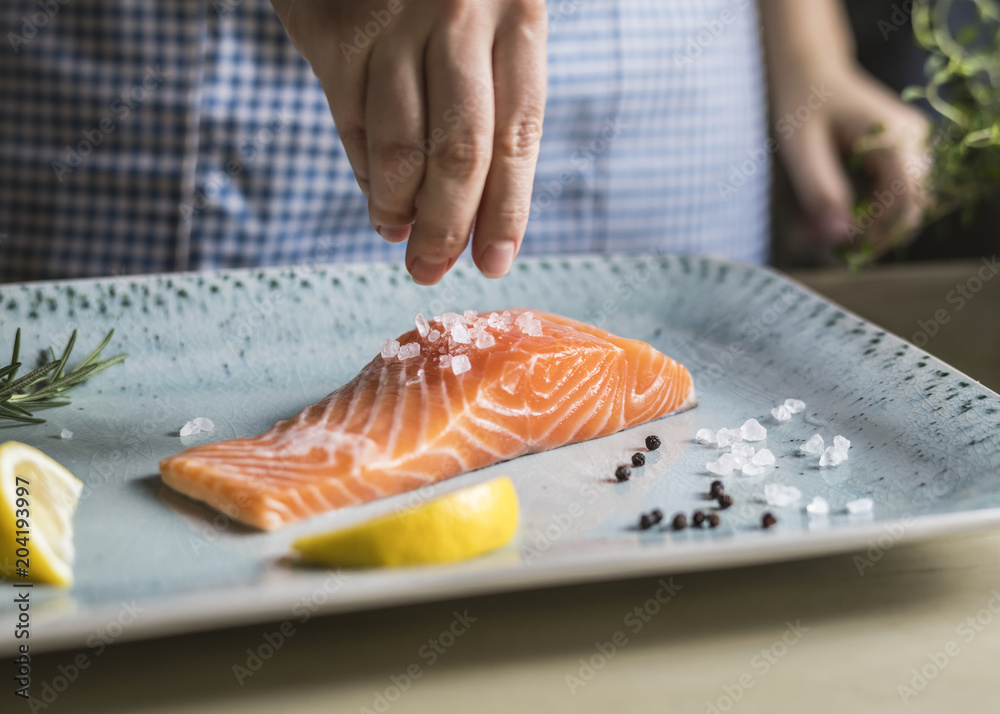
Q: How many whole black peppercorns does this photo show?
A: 11